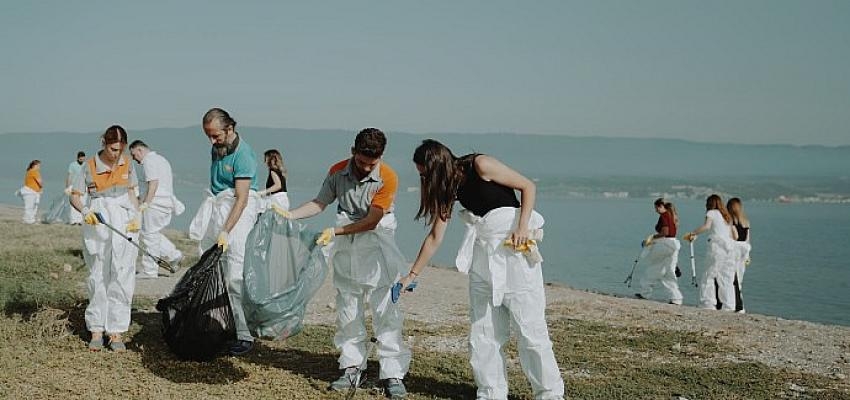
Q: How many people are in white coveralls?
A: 11